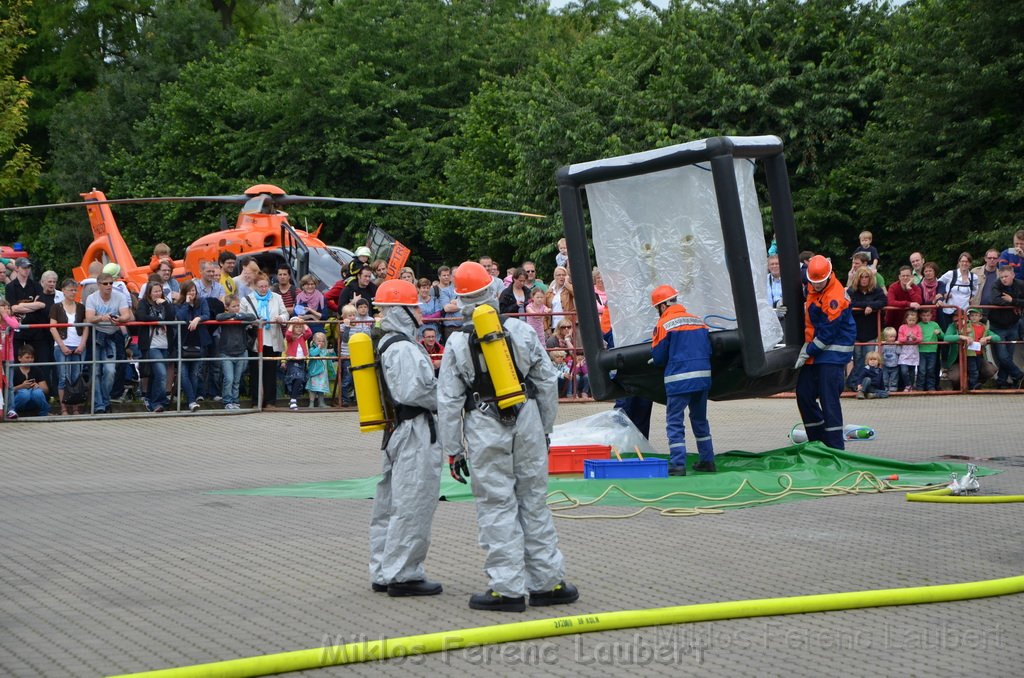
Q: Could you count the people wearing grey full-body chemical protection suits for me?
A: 2